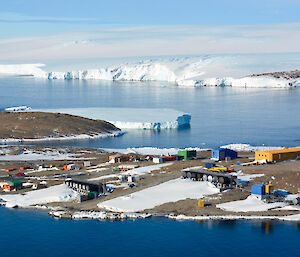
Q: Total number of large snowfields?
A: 3